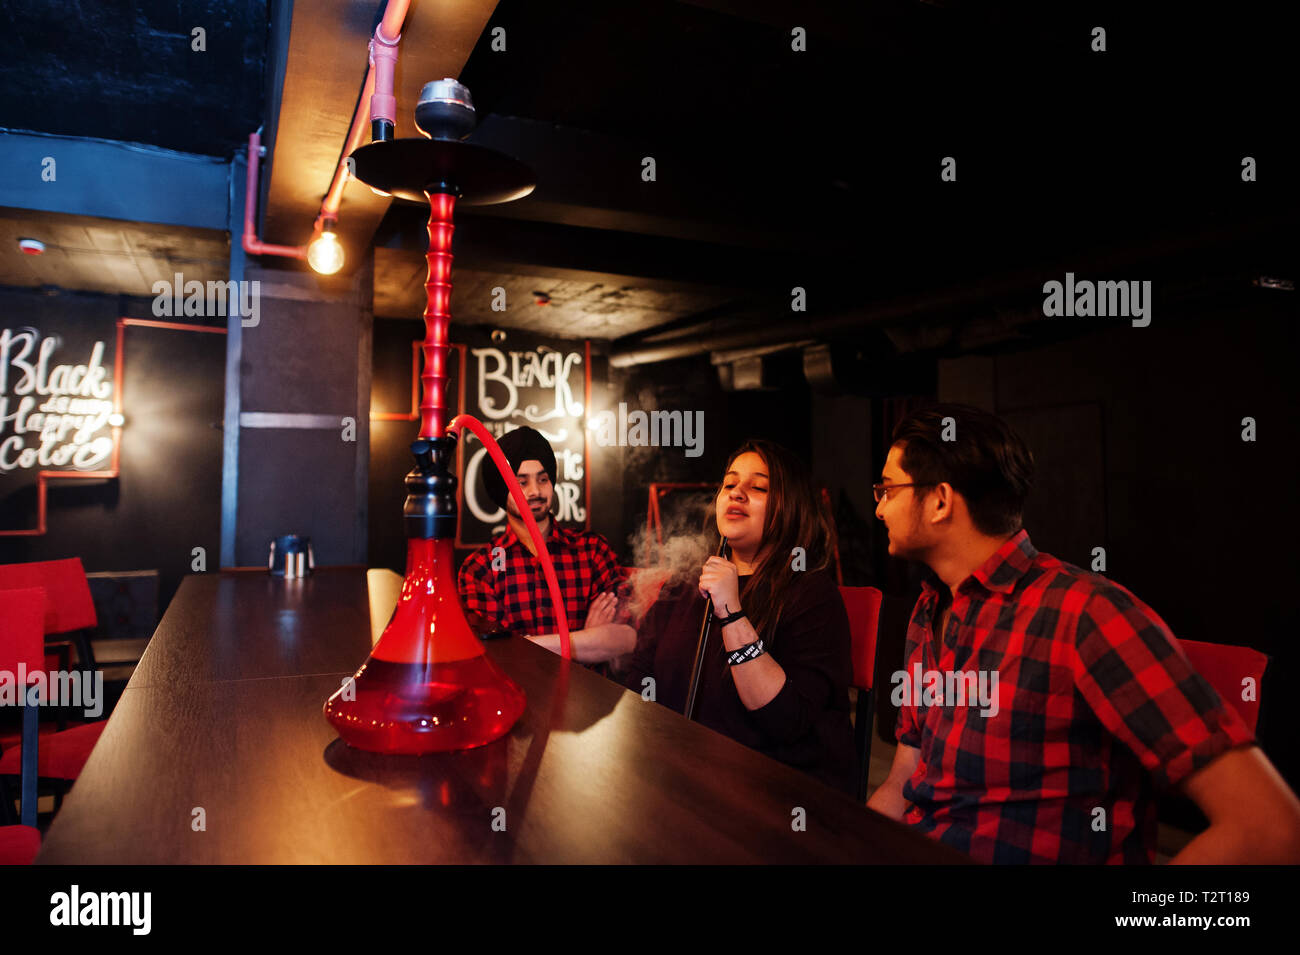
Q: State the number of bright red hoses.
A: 1